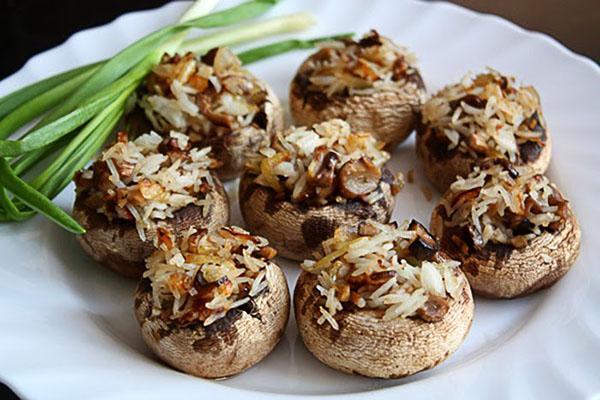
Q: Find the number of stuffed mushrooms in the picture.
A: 8